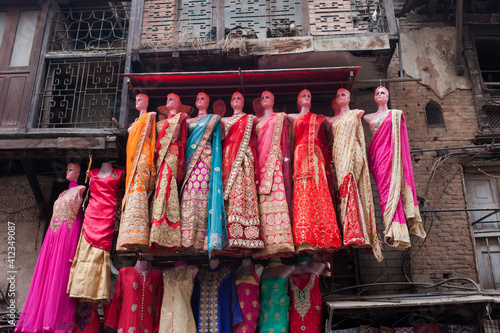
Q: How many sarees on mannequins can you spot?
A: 8